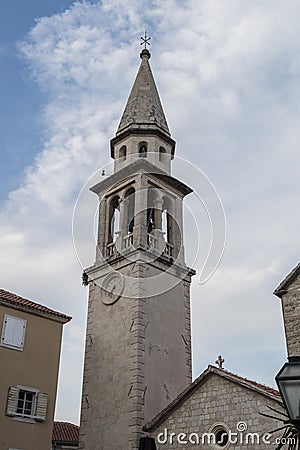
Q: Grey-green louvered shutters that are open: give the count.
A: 2